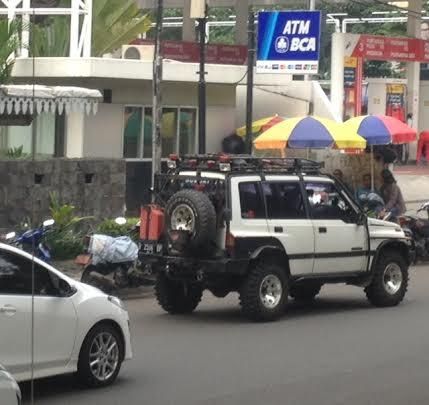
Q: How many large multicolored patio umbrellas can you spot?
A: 3